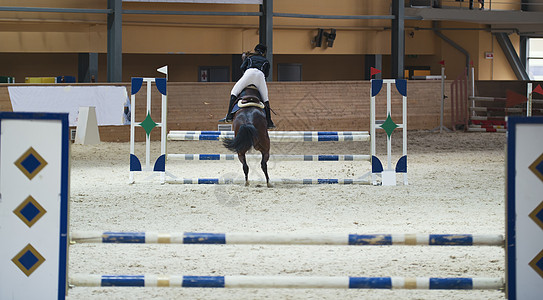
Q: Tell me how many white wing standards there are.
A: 4